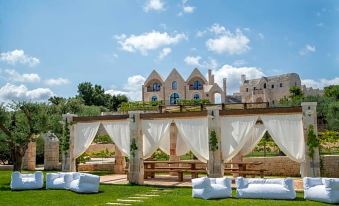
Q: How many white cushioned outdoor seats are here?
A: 6